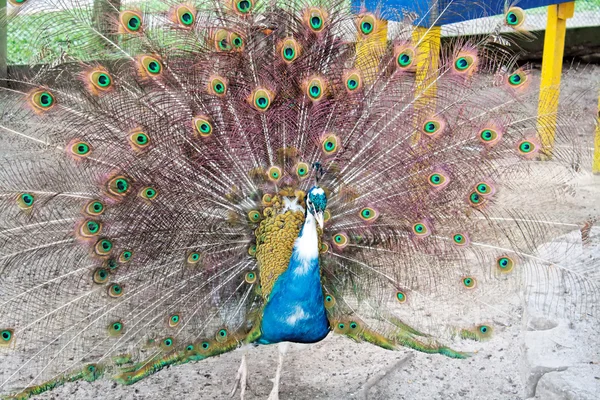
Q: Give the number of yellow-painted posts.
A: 4